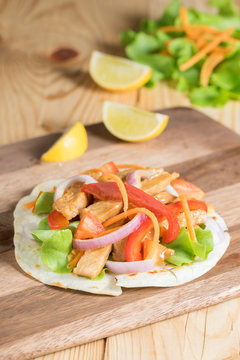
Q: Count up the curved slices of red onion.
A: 4